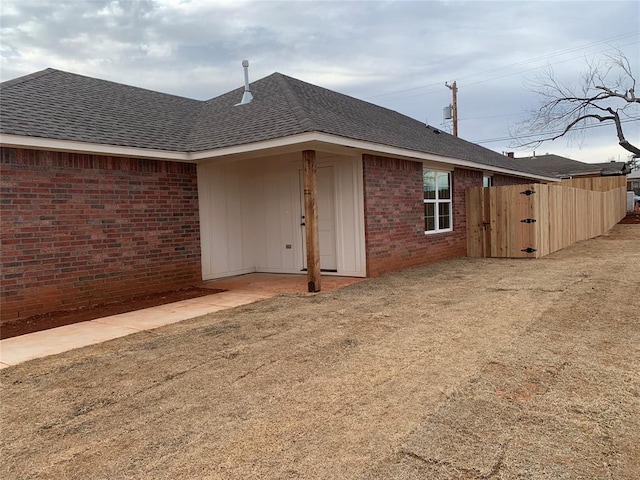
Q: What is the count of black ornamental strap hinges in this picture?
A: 3